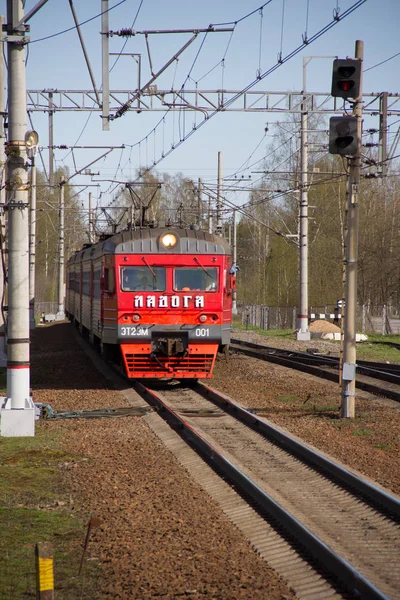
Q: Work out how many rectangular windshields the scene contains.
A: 2